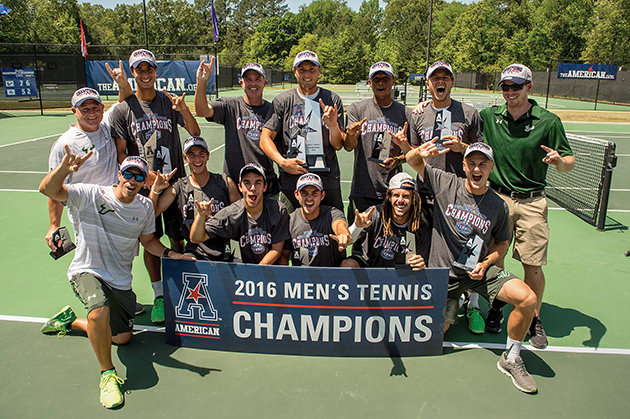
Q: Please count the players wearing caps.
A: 13